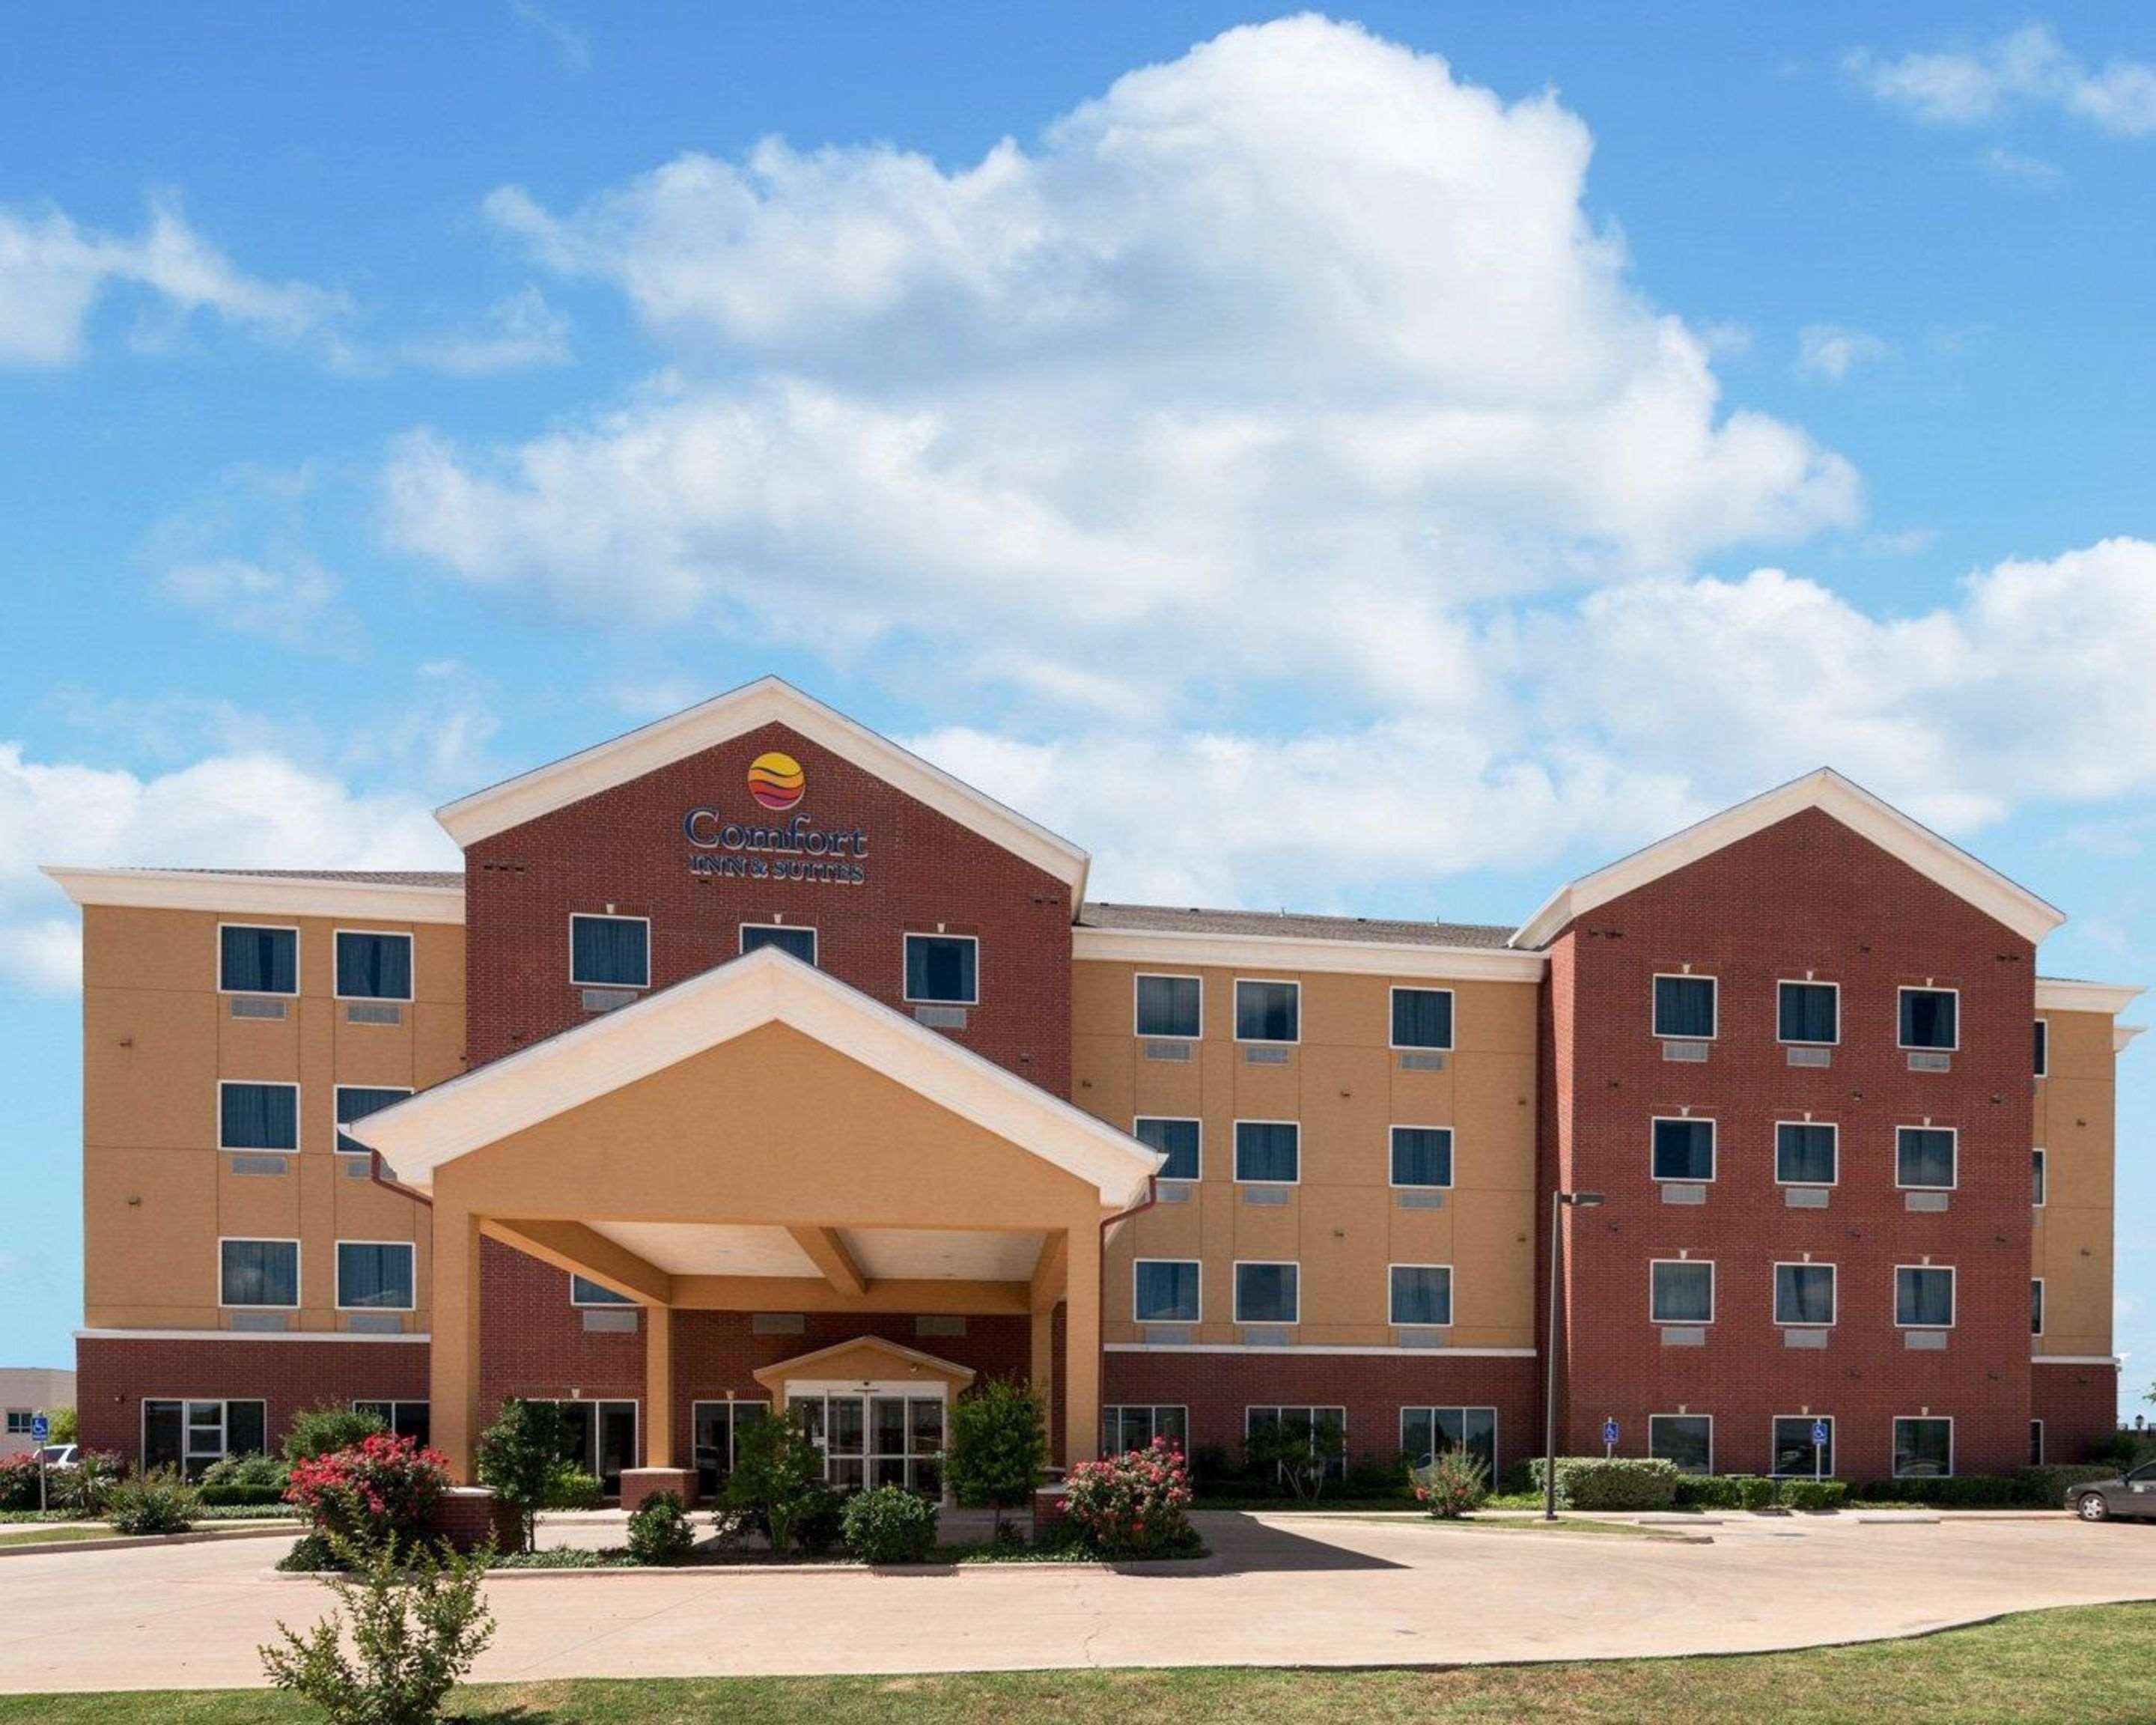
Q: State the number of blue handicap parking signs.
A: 3